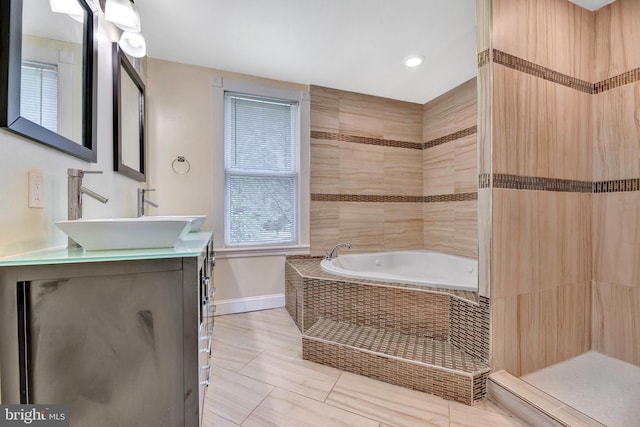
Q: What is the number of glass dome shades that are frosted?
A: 2